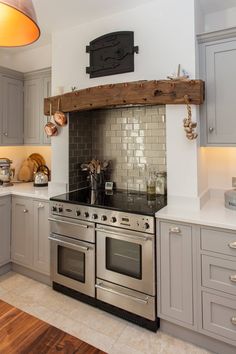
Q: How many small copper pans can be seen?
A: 2